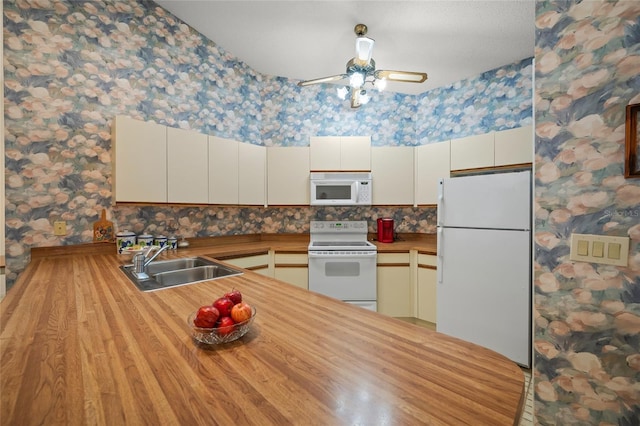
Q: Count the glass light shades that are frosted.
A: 4